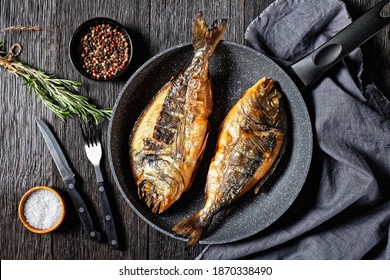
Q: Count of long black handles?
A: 3